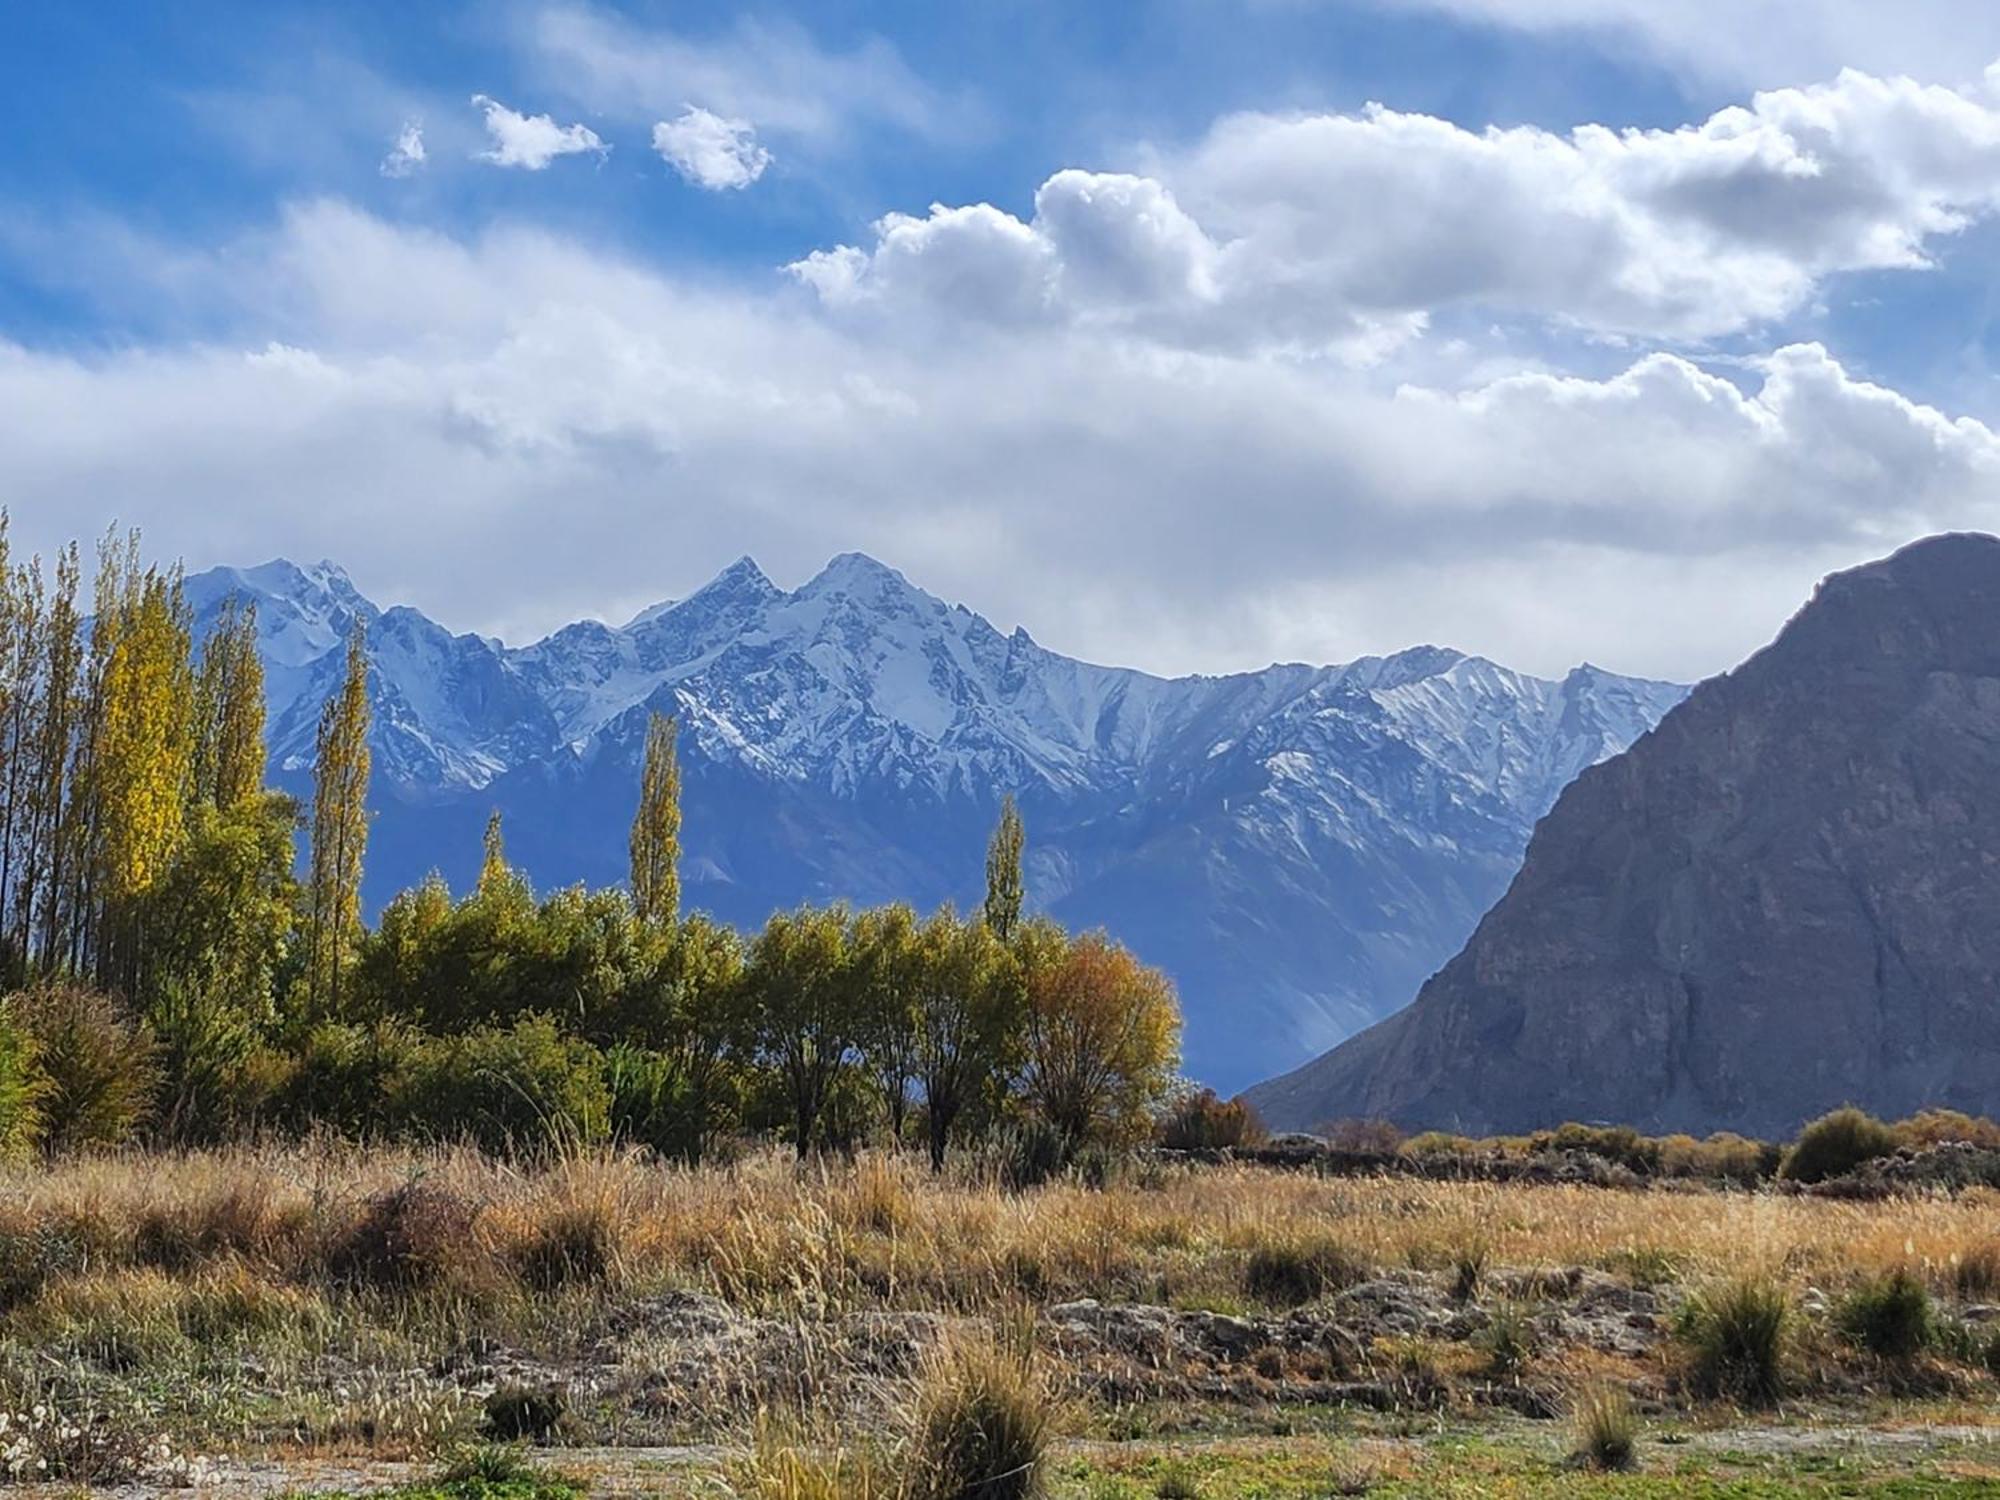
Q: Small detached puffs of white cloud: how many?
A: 3